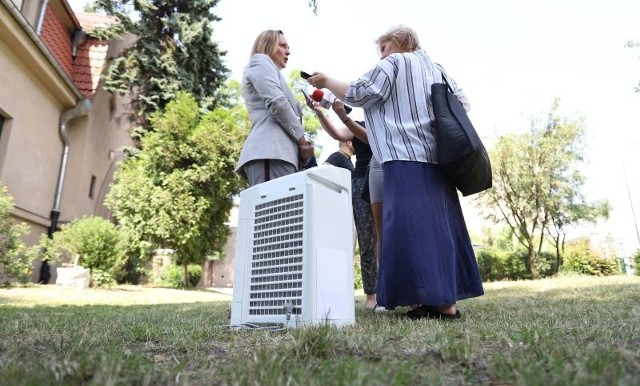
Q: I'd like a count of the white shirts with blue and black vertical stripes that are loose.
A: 1